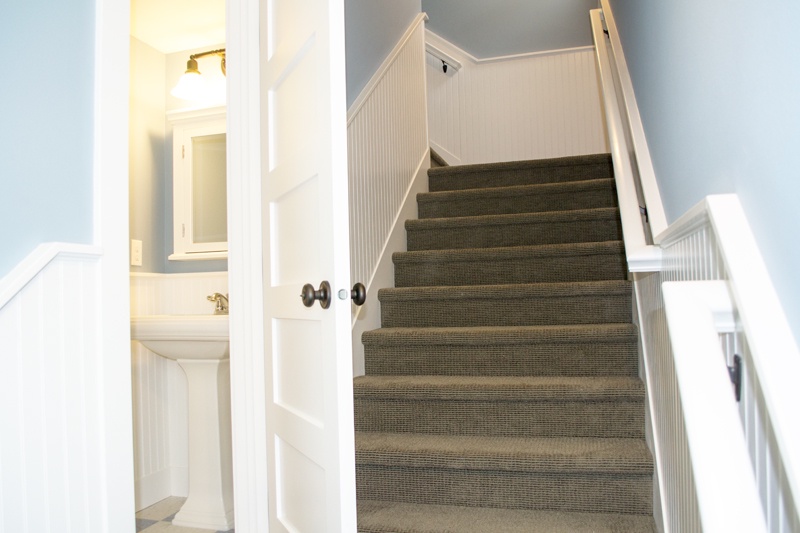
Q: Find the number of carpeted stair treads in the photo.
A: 9